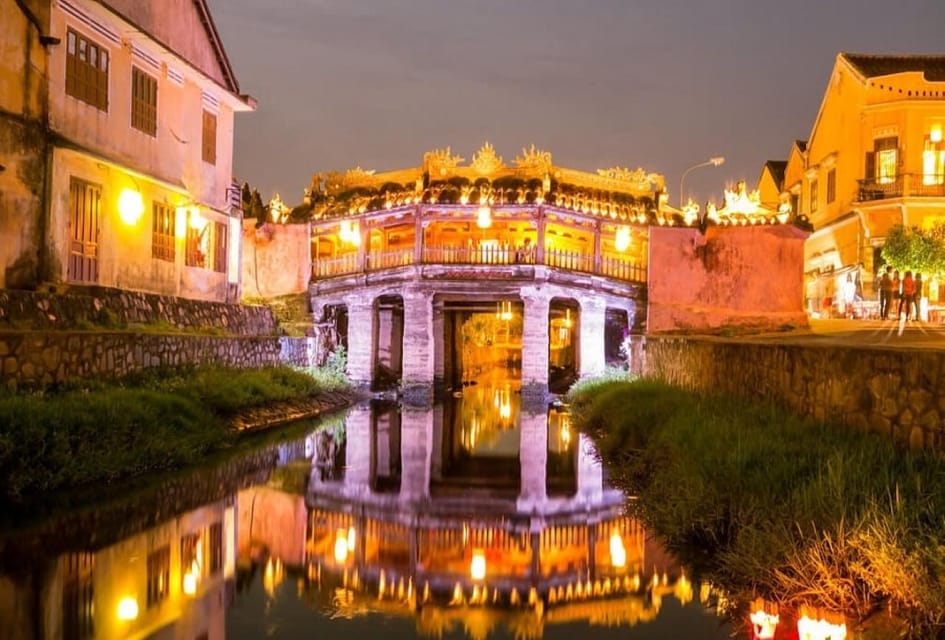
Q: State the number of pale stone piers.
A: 4